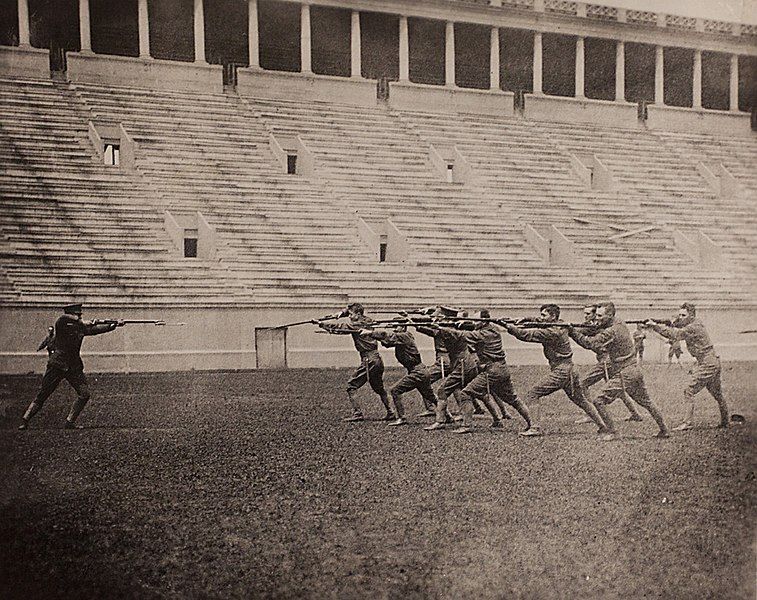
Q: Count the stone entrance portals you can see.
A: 9